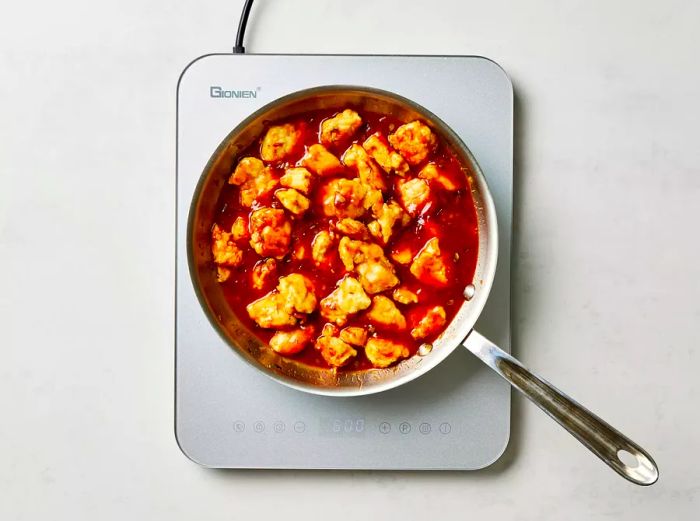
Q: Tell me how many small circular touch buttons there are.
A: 8